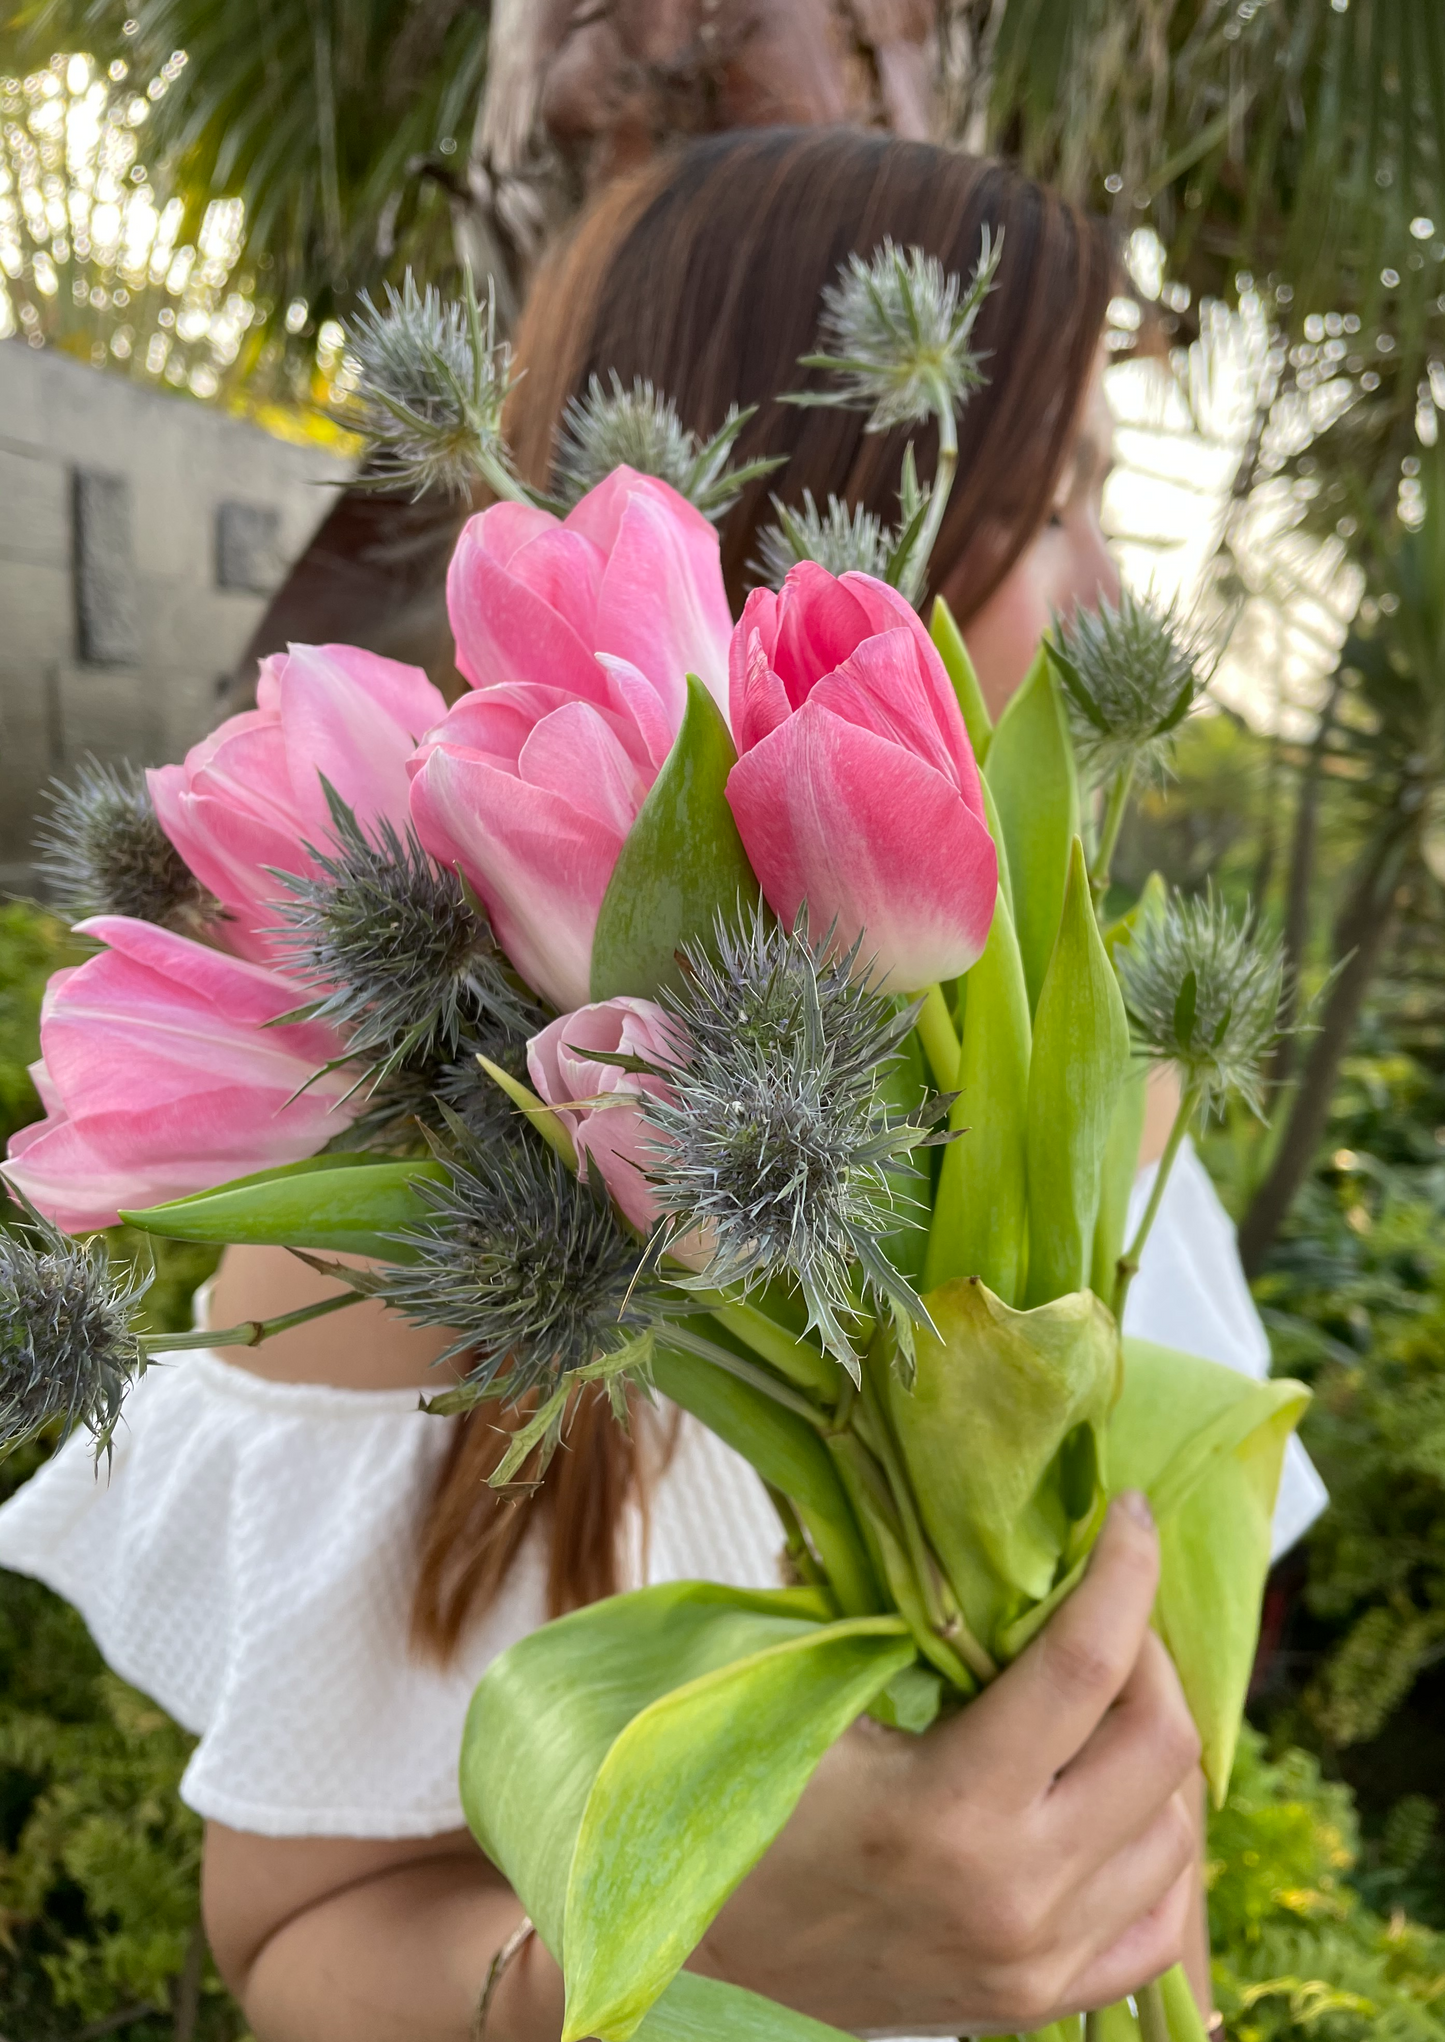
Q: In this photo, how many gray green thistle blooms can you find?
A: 13